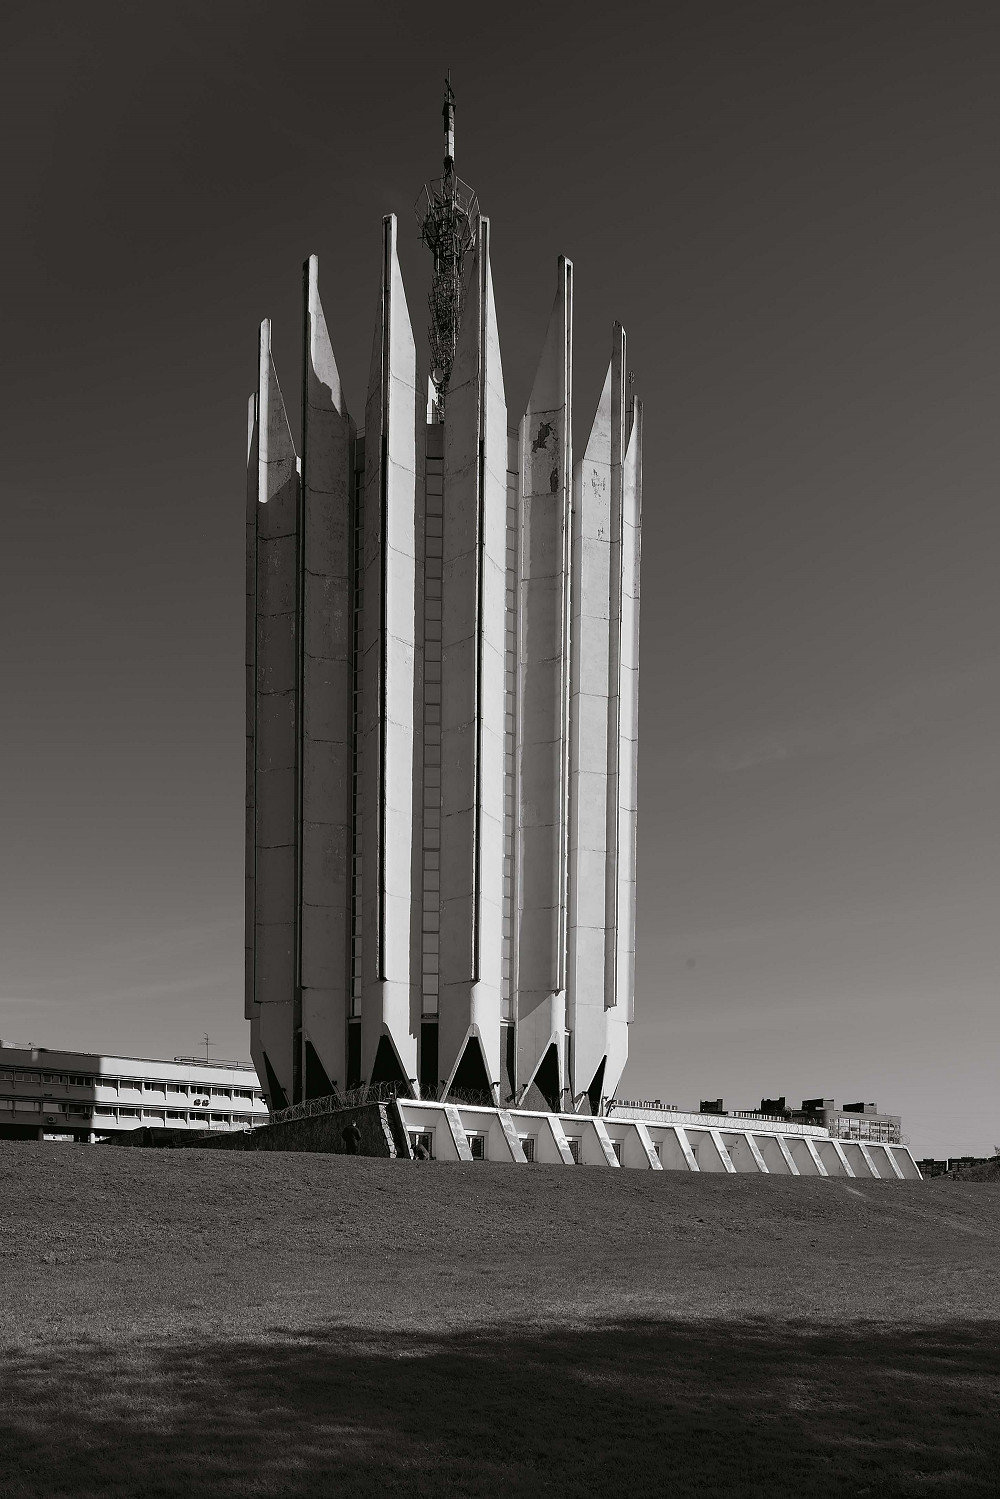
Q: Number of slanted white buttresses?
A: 15